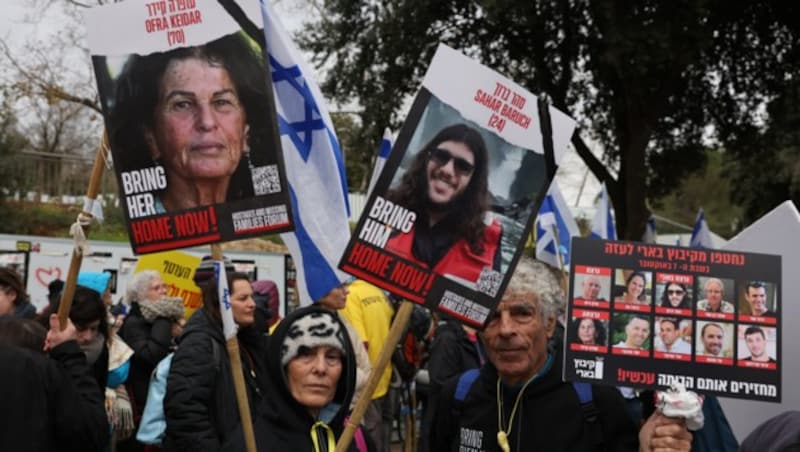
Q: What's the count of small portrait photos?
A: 10